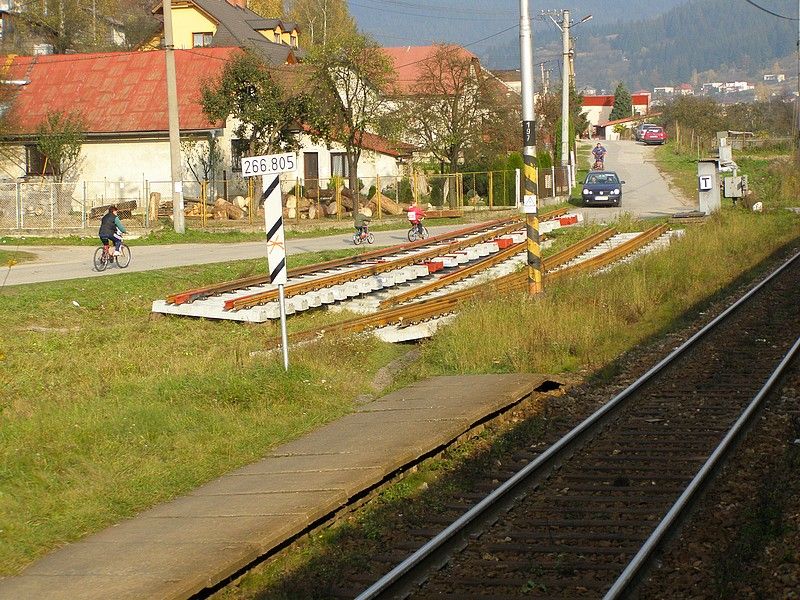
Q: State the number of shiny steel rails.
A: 2